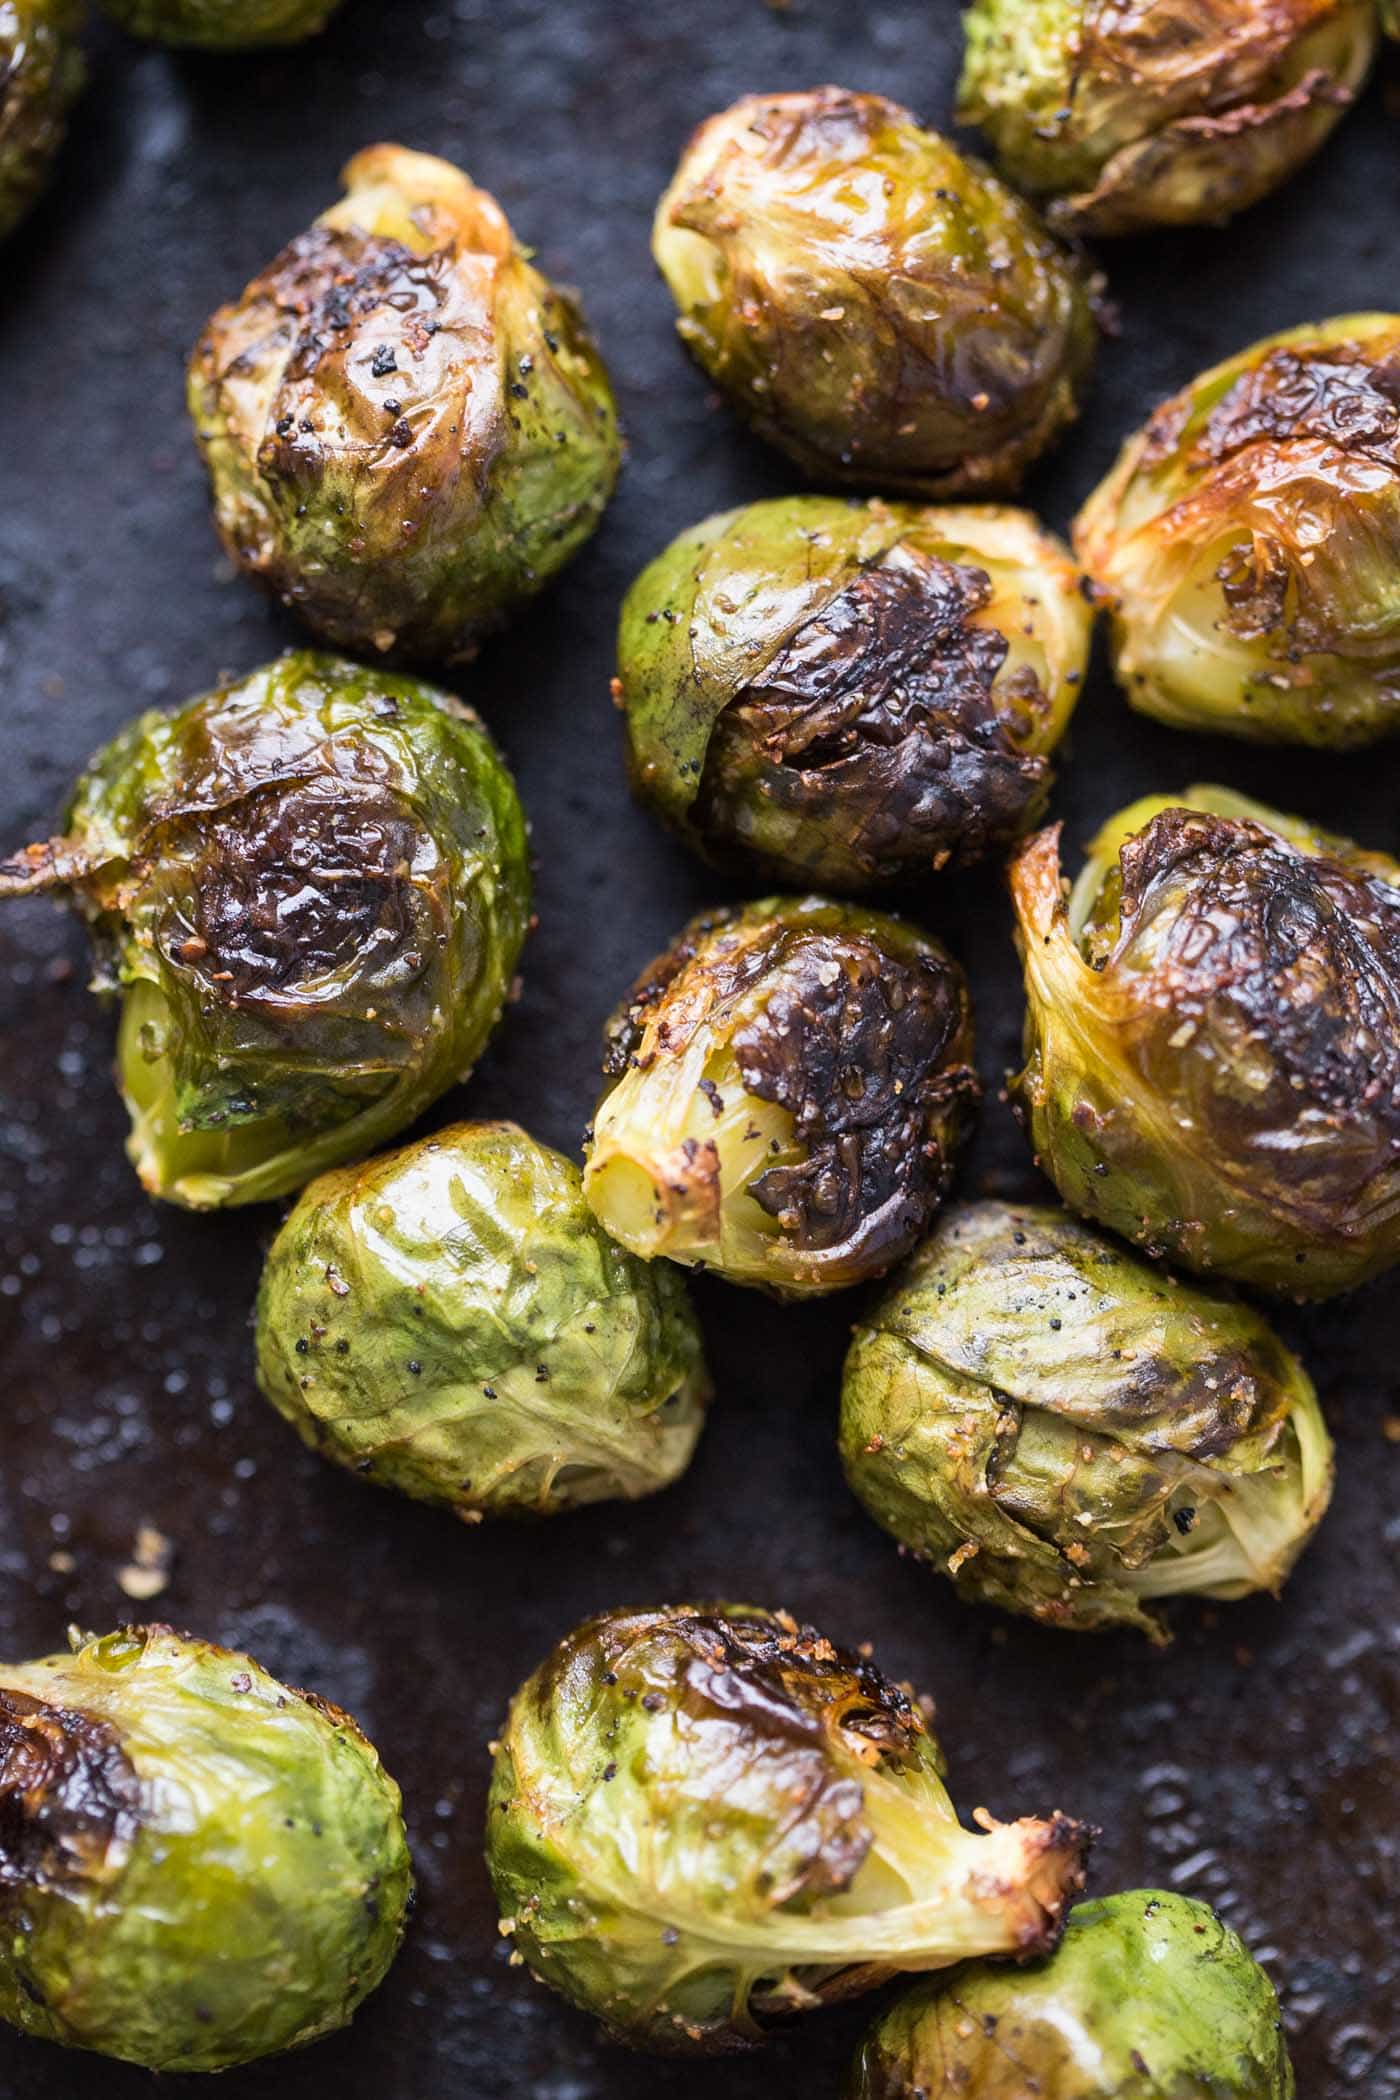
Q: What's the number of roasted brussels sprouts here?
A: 15